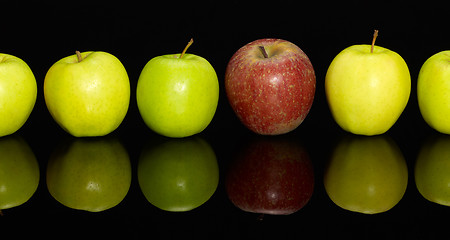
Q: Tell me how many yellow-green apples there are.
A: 5